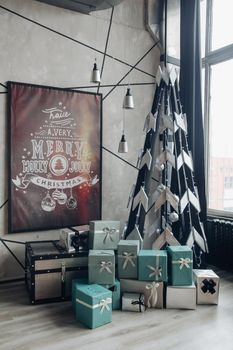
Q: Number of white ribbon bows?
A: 7